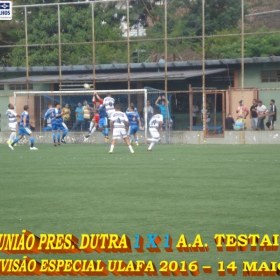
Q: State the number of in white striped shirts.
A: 4